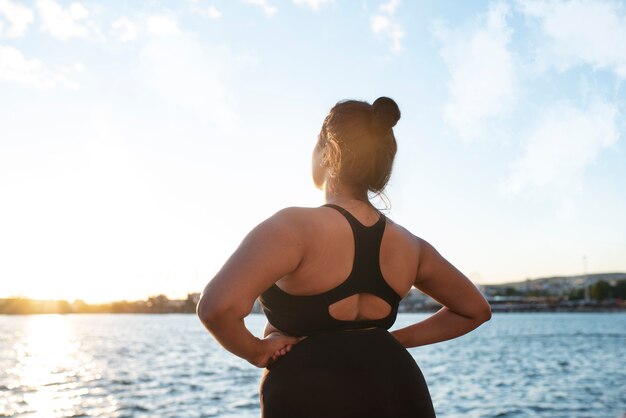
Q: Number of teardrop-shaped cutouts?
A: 1